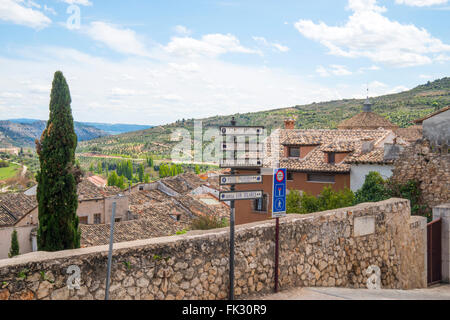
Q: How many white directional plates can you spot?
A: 5